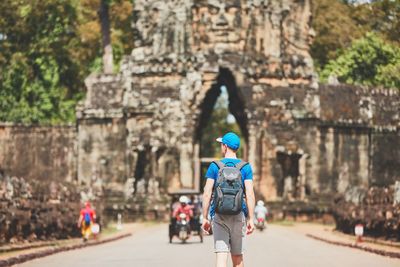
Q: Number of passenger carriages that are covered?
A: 1